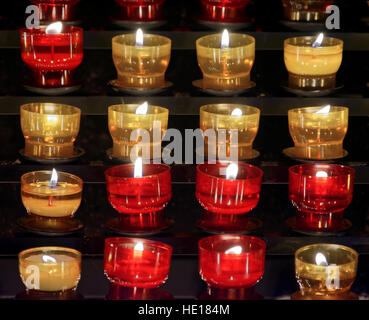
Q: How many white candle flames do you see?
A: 15